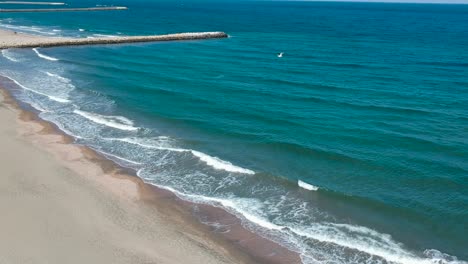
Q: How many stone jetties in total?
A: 3